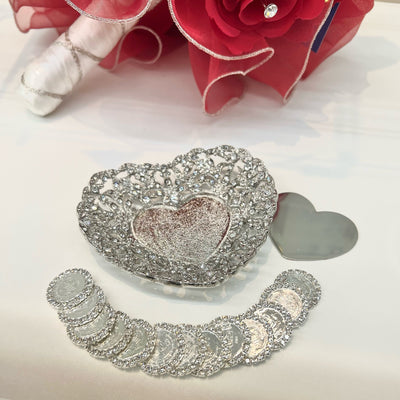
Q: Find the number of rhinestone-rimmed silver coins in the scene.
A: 13